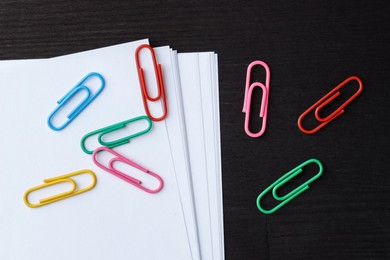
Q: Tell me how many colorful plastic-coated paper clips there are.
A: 8